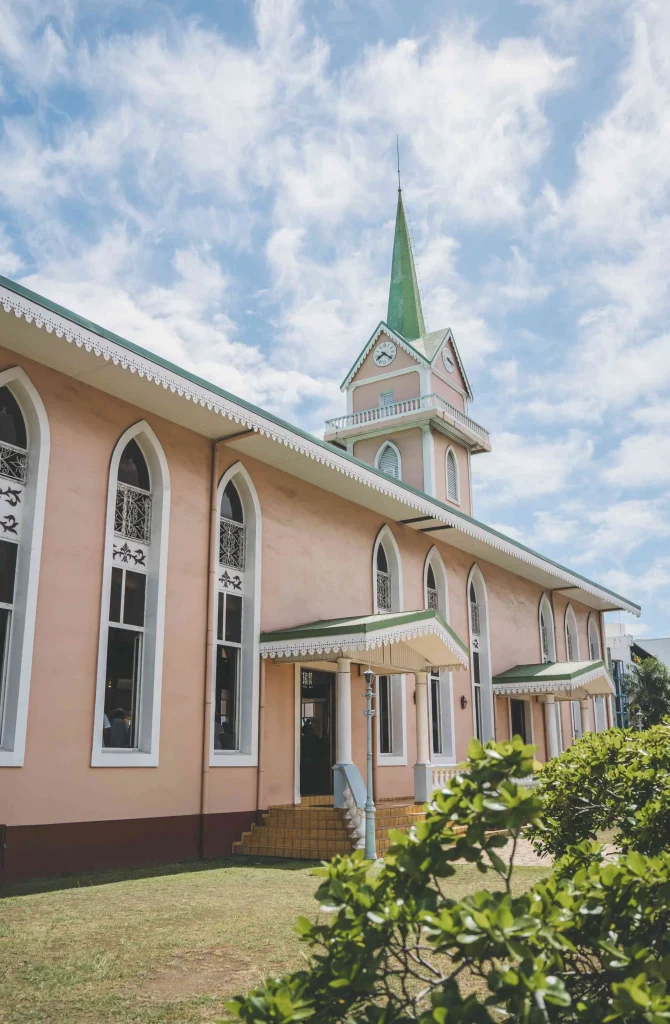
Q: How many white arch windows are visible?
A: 11